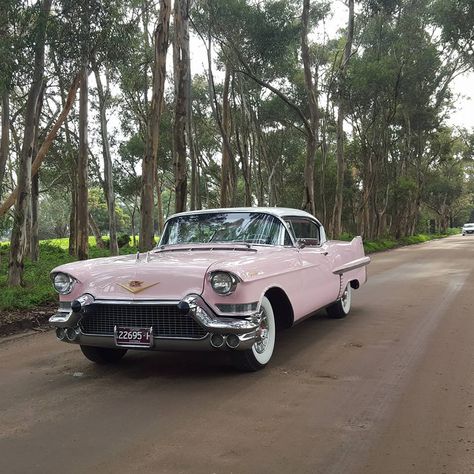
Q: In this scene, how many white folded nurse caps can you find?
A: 0